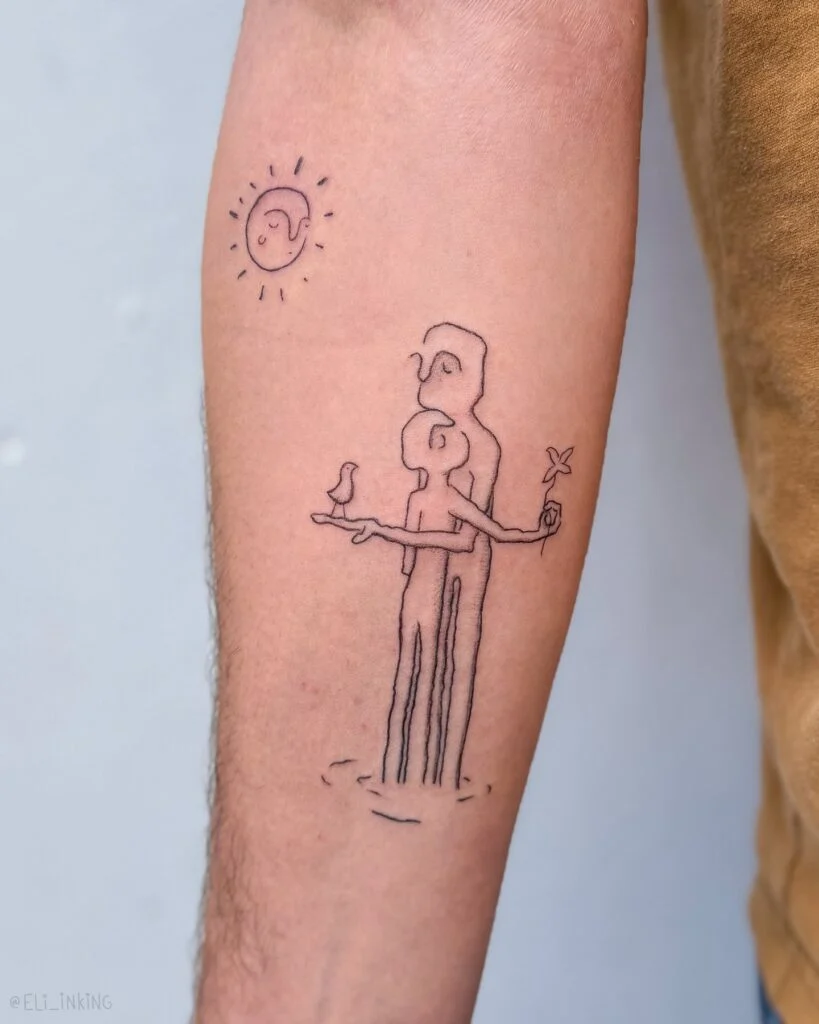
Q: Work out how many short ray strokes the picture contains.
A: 13